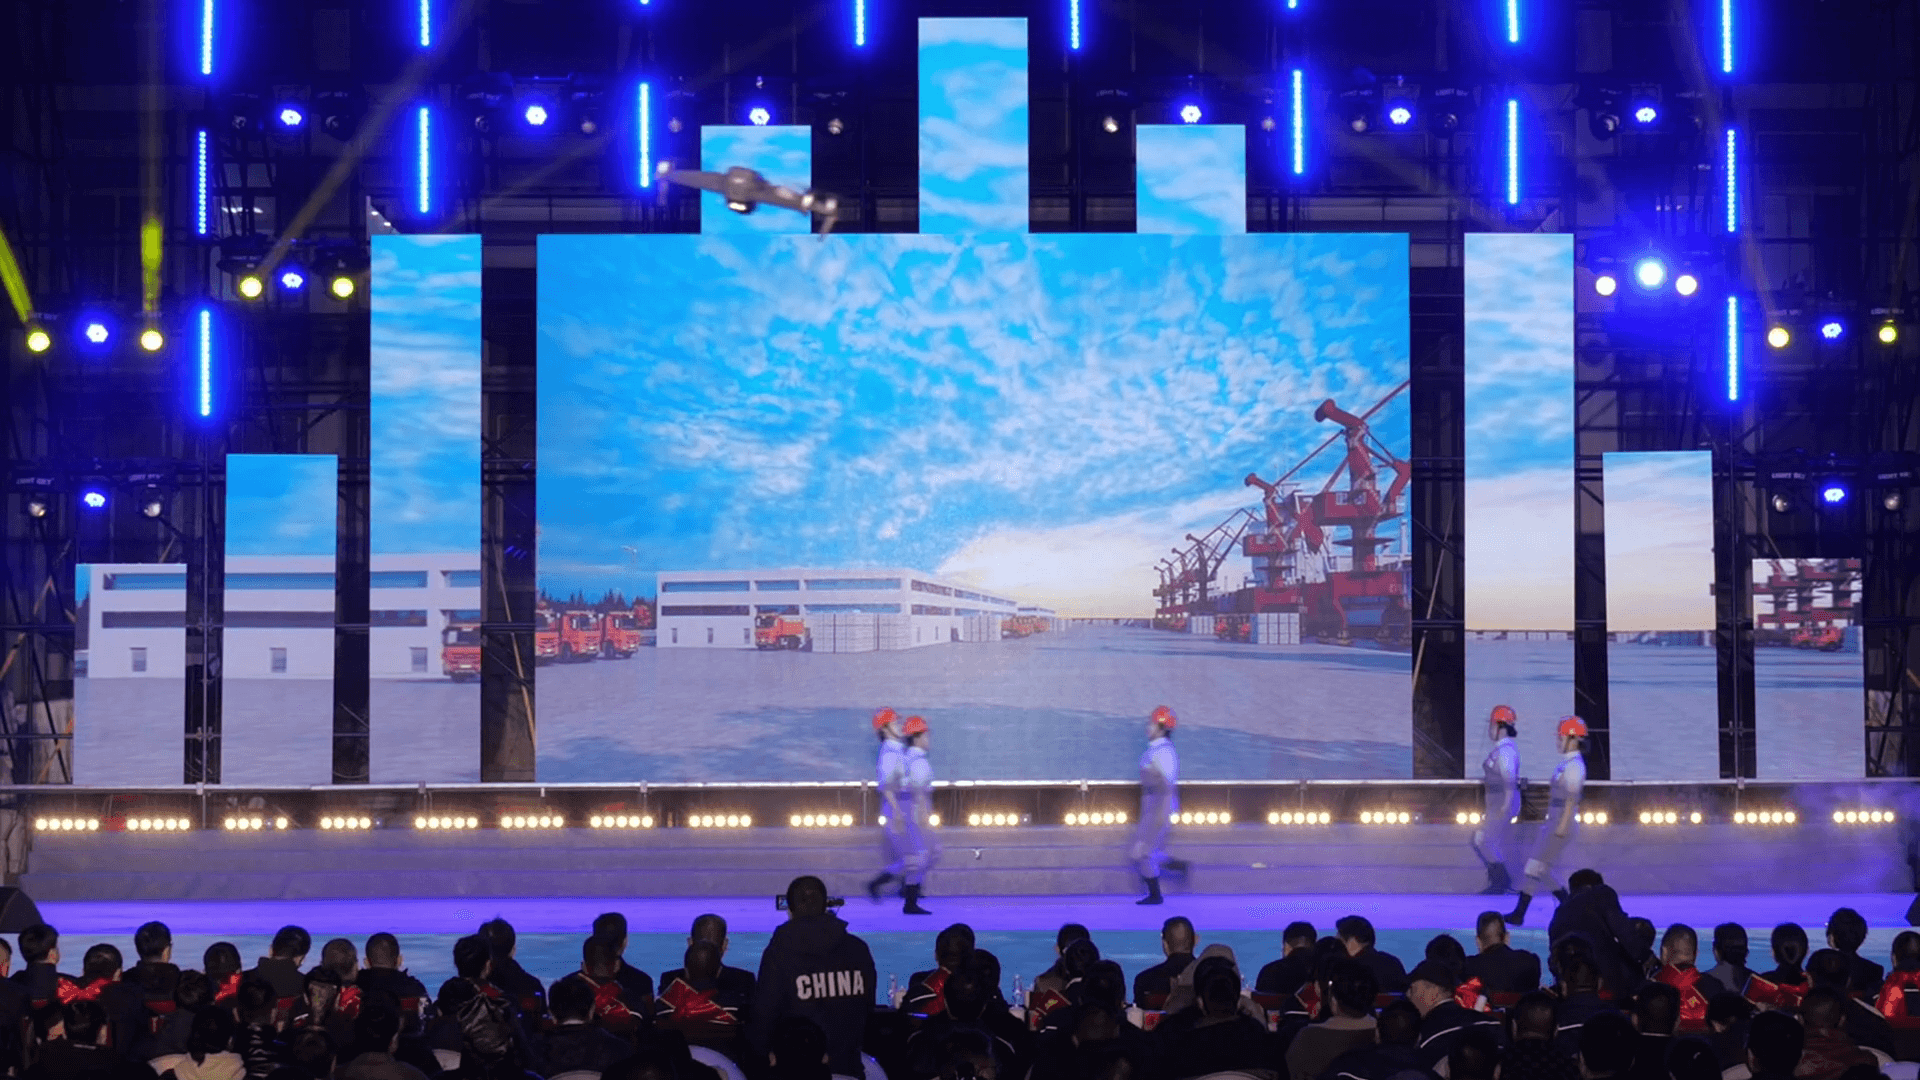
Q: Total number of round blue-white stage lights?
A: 12